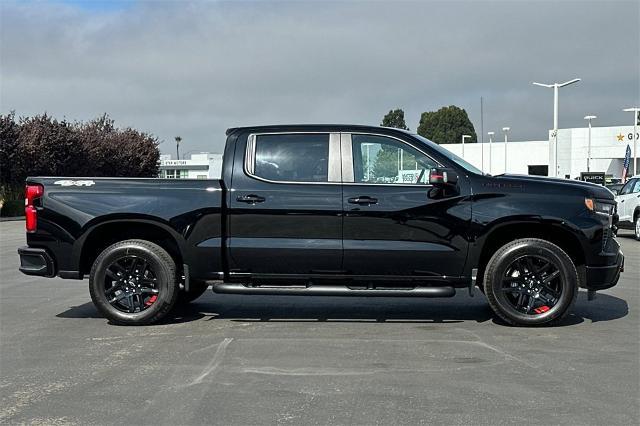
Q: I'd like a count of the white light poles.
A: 6